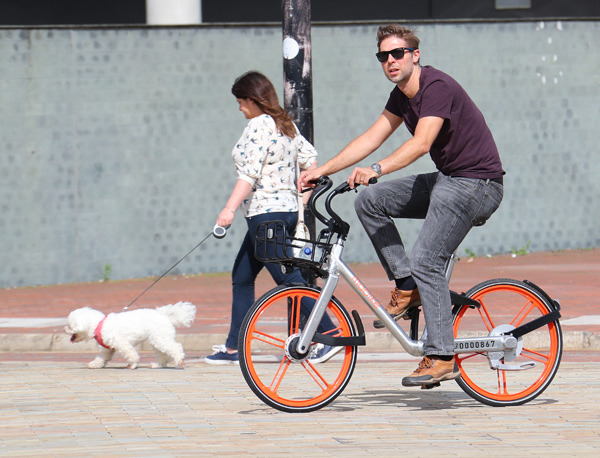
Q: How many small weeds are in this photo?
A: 3